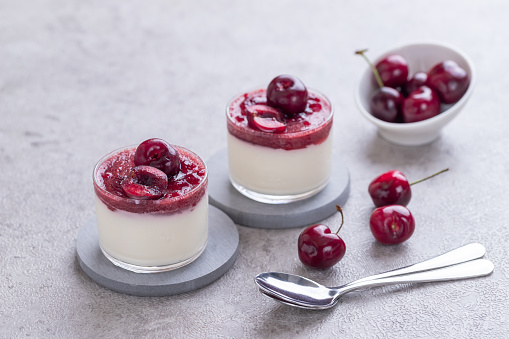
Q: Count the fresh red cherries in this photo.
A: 10